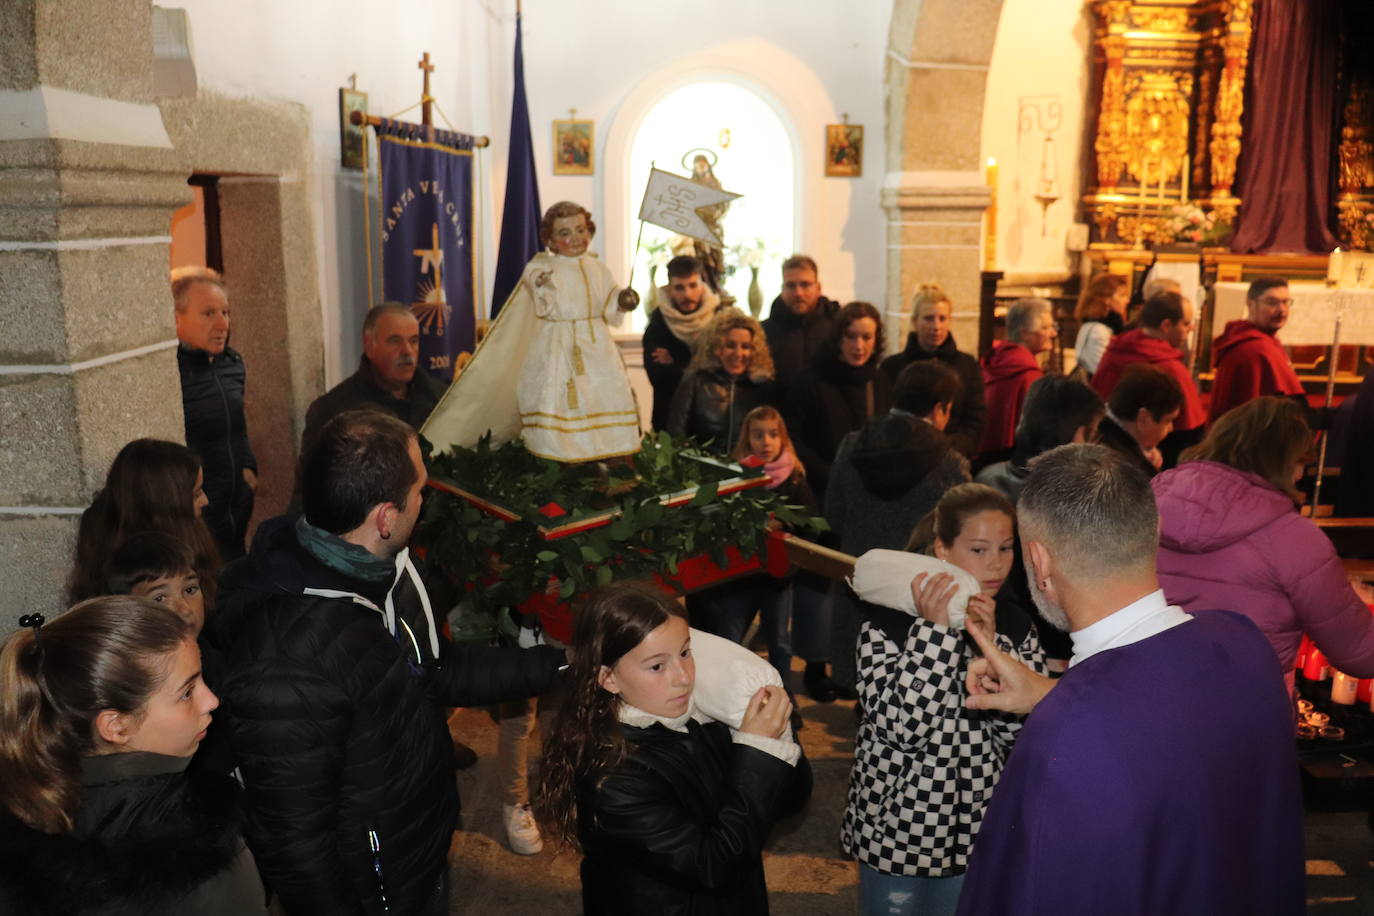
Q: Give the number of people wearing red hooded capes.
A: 3